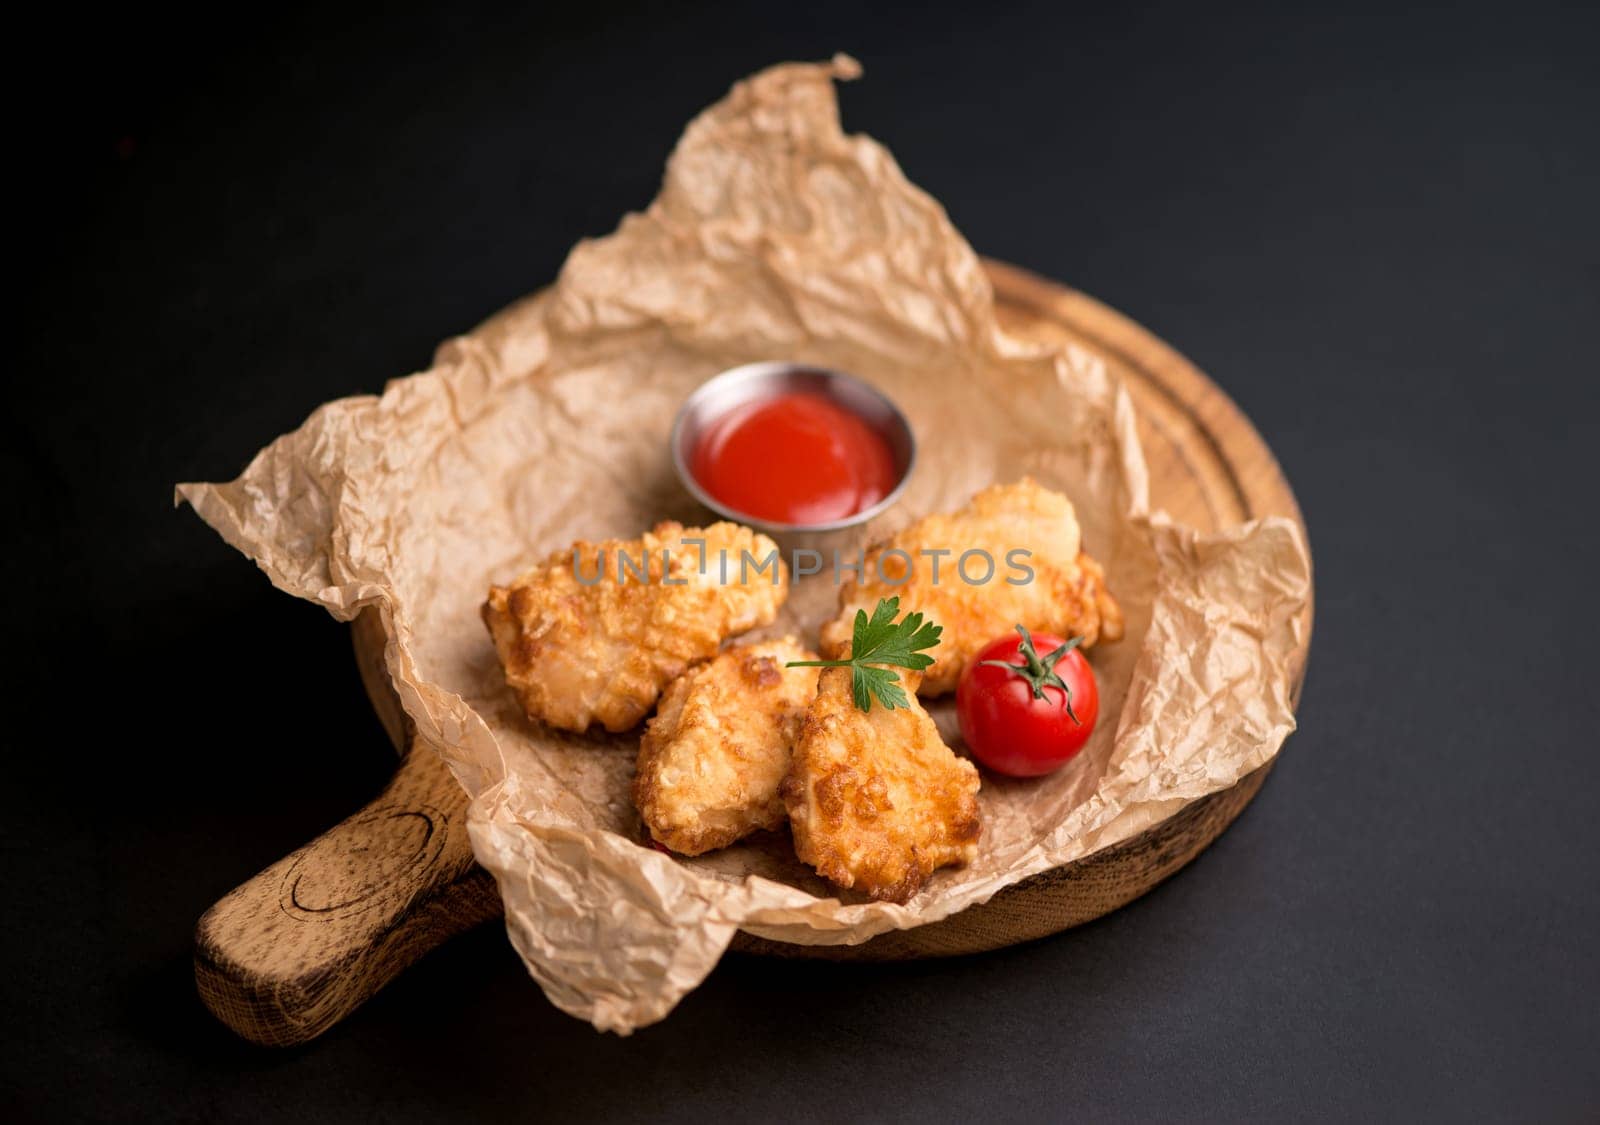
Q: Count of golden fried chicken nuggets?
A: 4